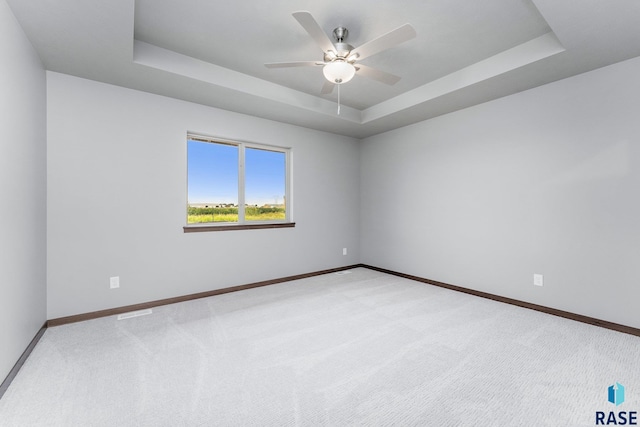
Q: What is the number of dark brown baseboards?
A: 3